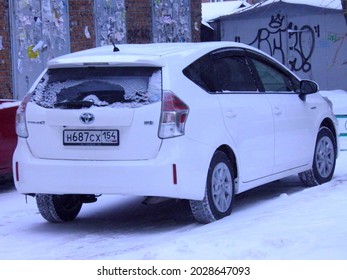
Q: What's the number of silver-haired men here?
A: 0